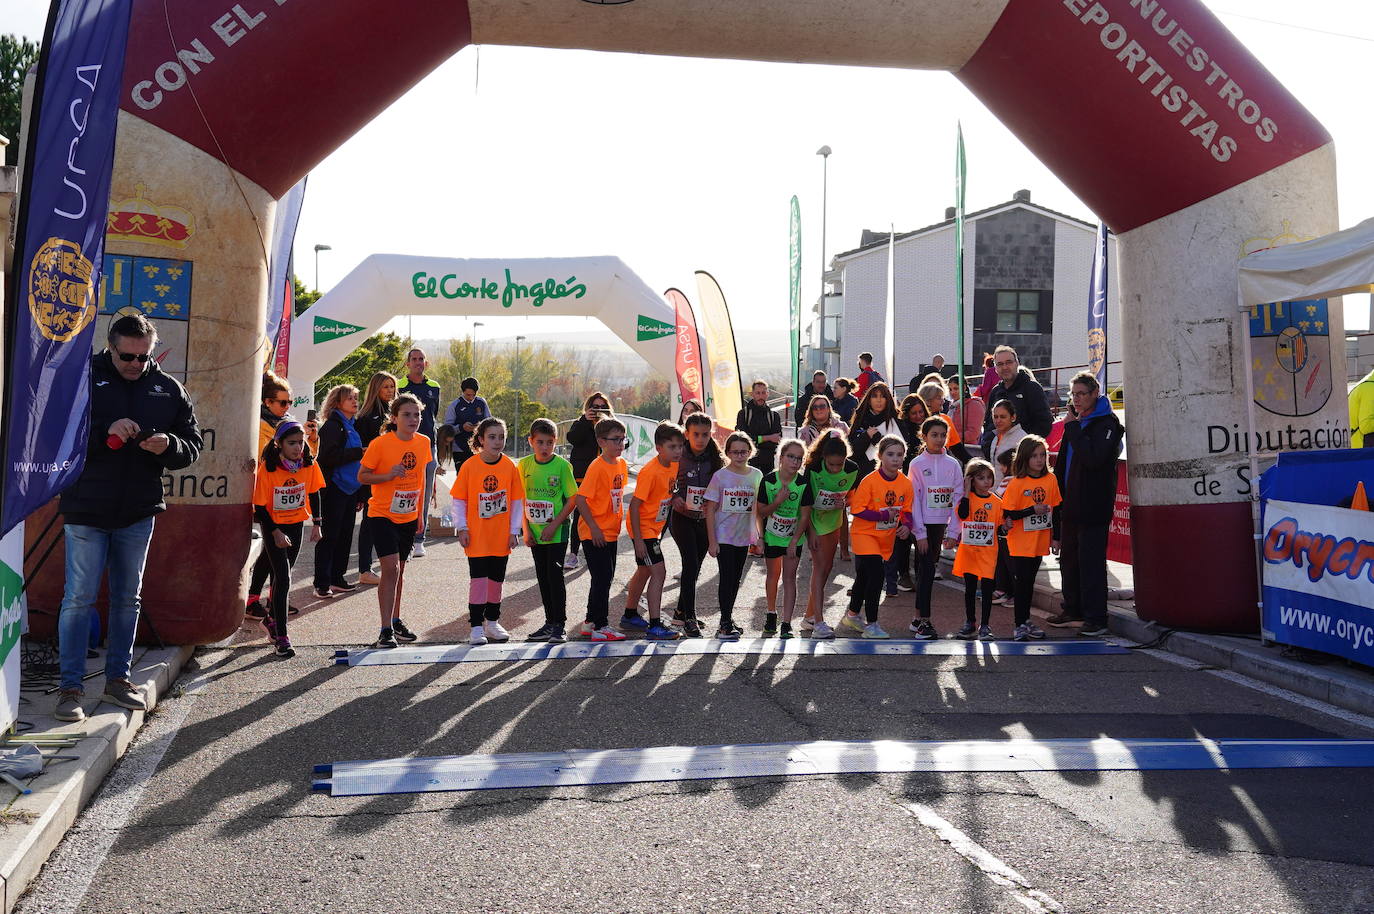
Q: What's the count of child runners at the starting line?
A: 14